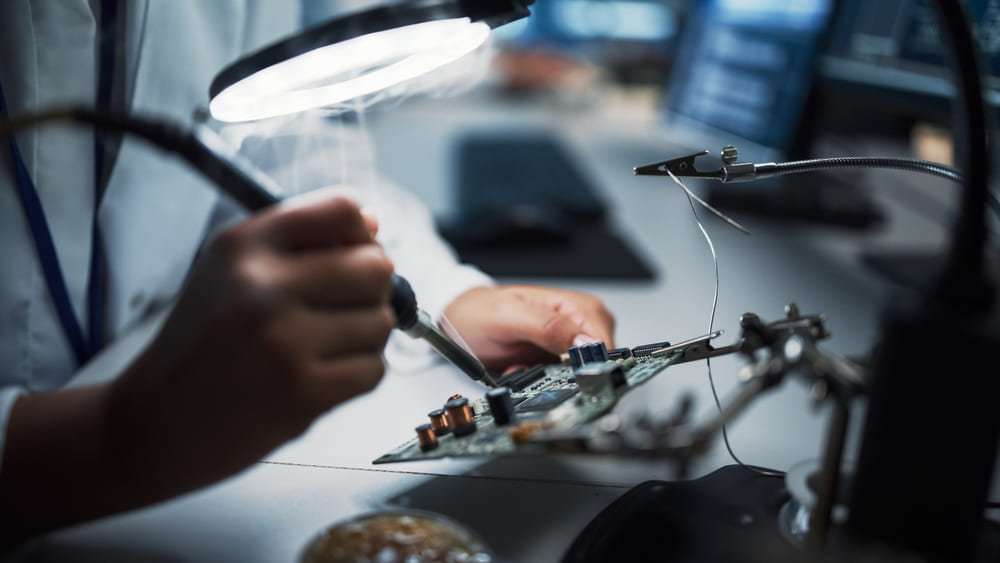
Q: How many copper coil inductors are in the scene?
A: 3